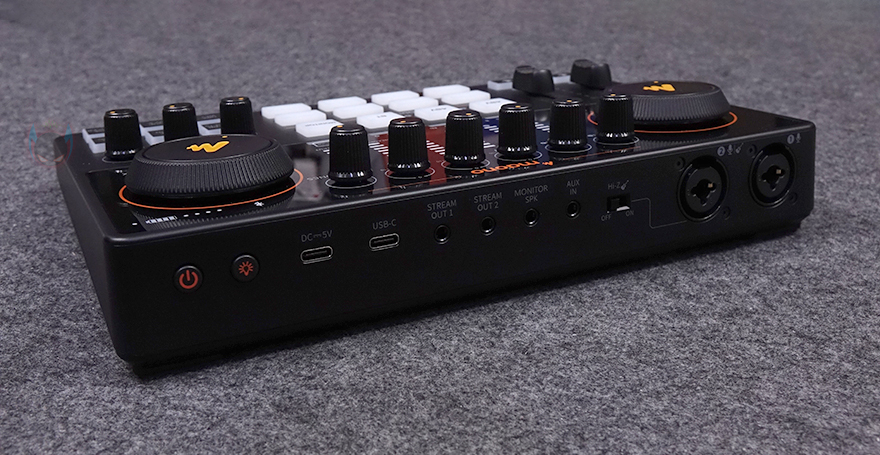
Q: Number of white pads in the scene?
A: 12